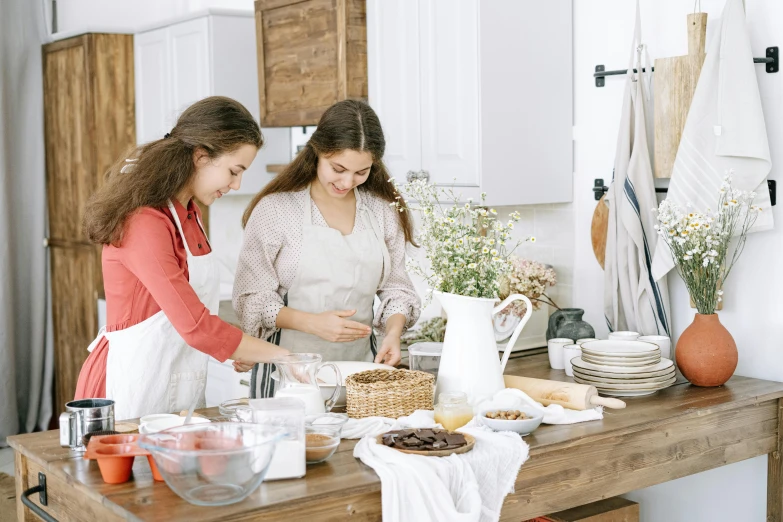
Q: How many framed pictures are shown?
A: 0